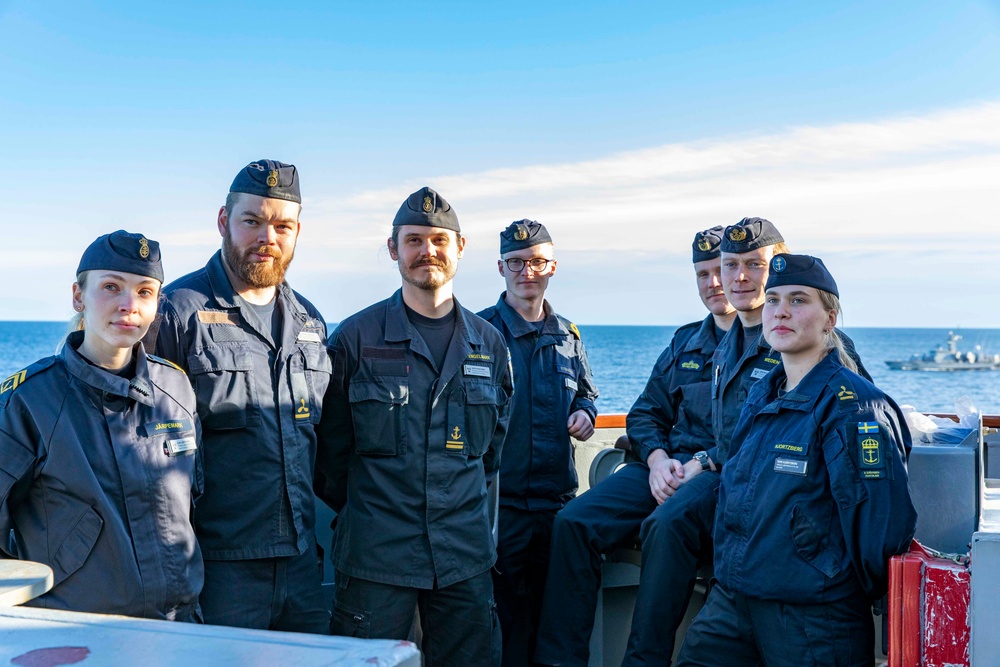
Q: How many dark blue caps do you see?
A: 7